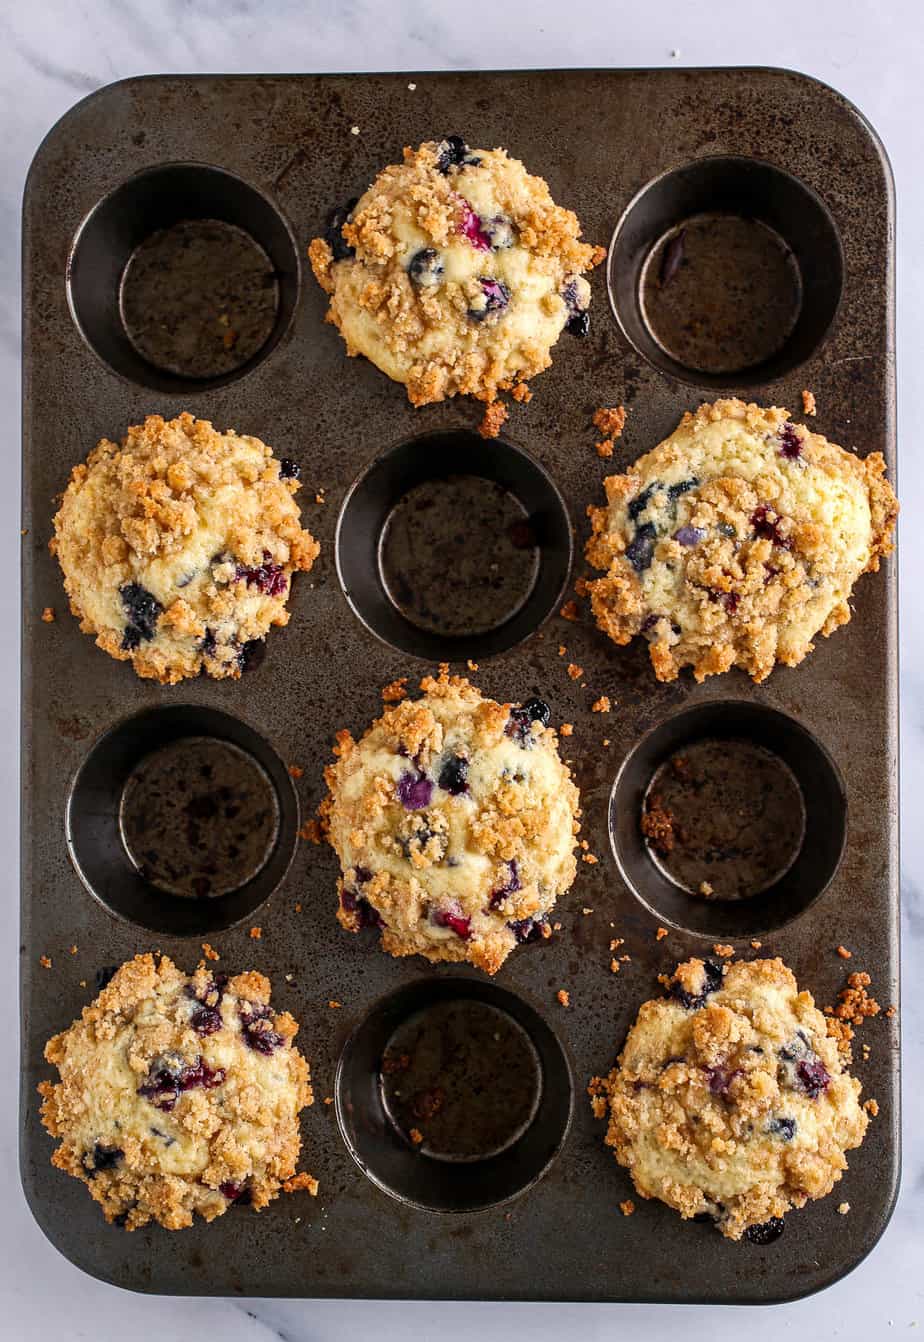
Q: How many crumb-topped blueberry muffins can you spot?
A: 6